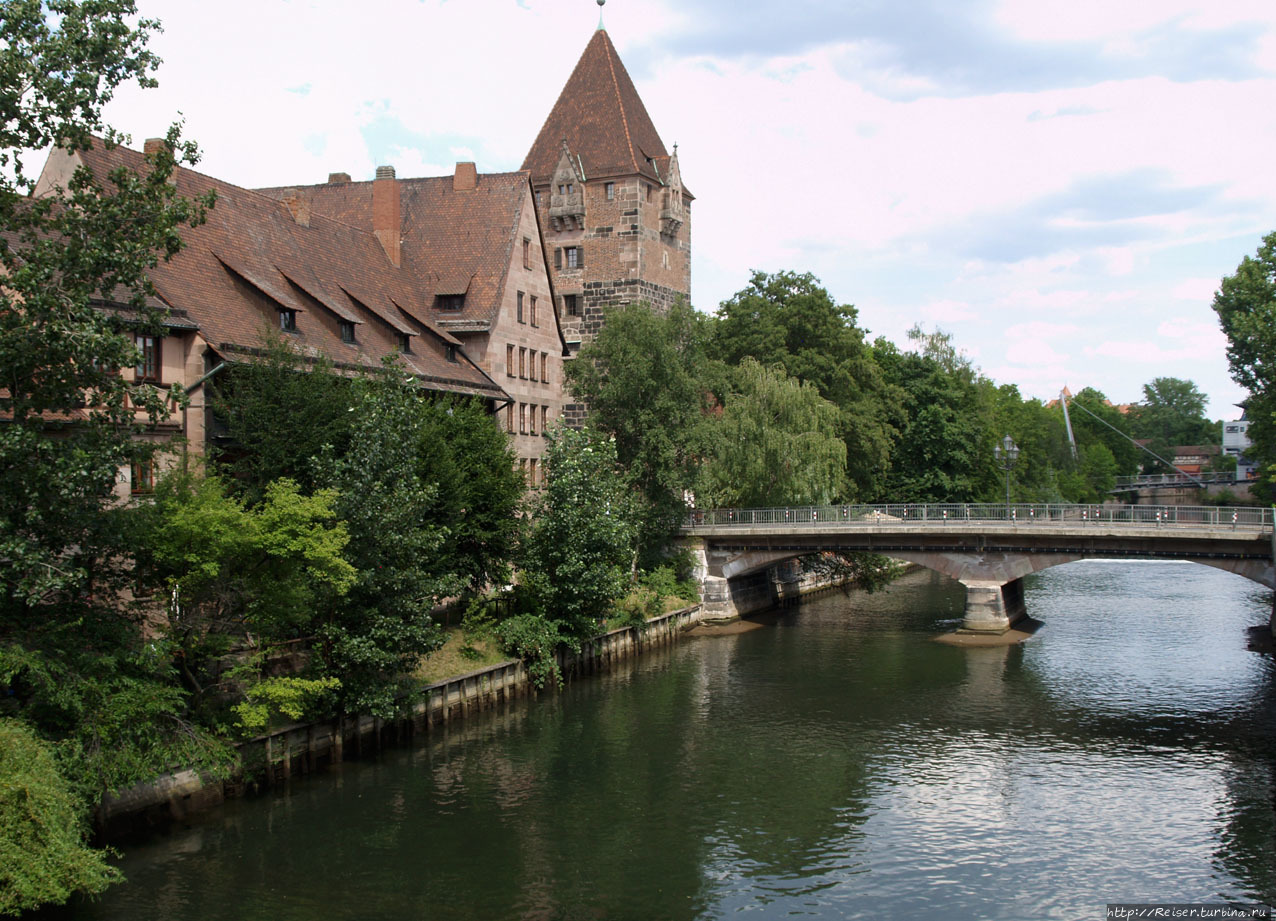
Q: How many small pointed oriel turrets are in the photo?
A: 2